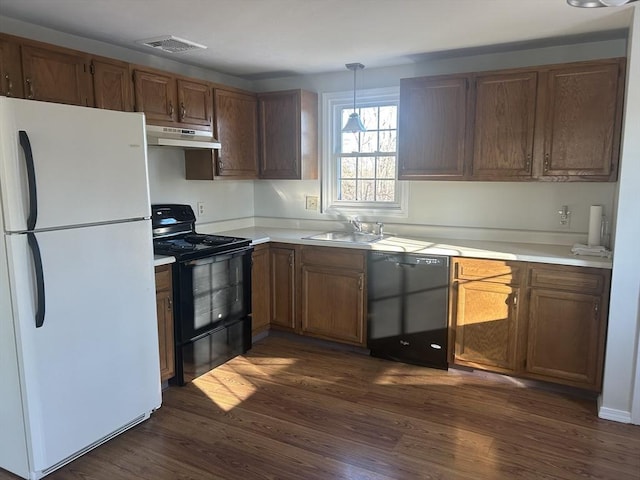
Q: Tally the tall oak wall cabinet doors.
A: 5